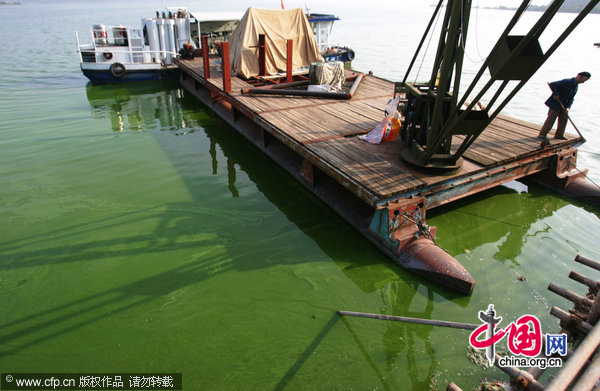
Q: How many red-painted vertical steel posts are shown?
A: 4